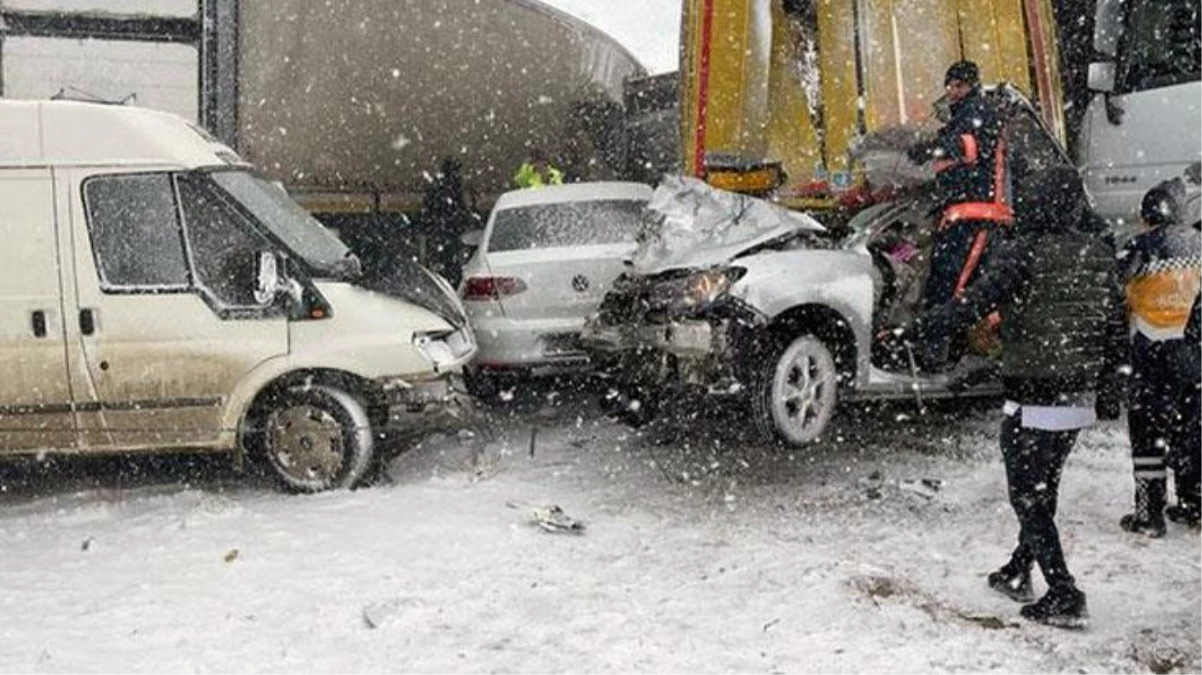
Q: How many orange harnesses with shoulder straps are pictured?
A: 1